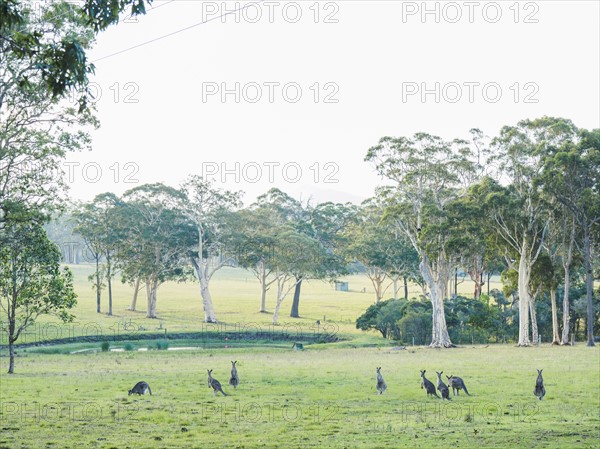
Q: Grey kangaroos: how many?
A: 8